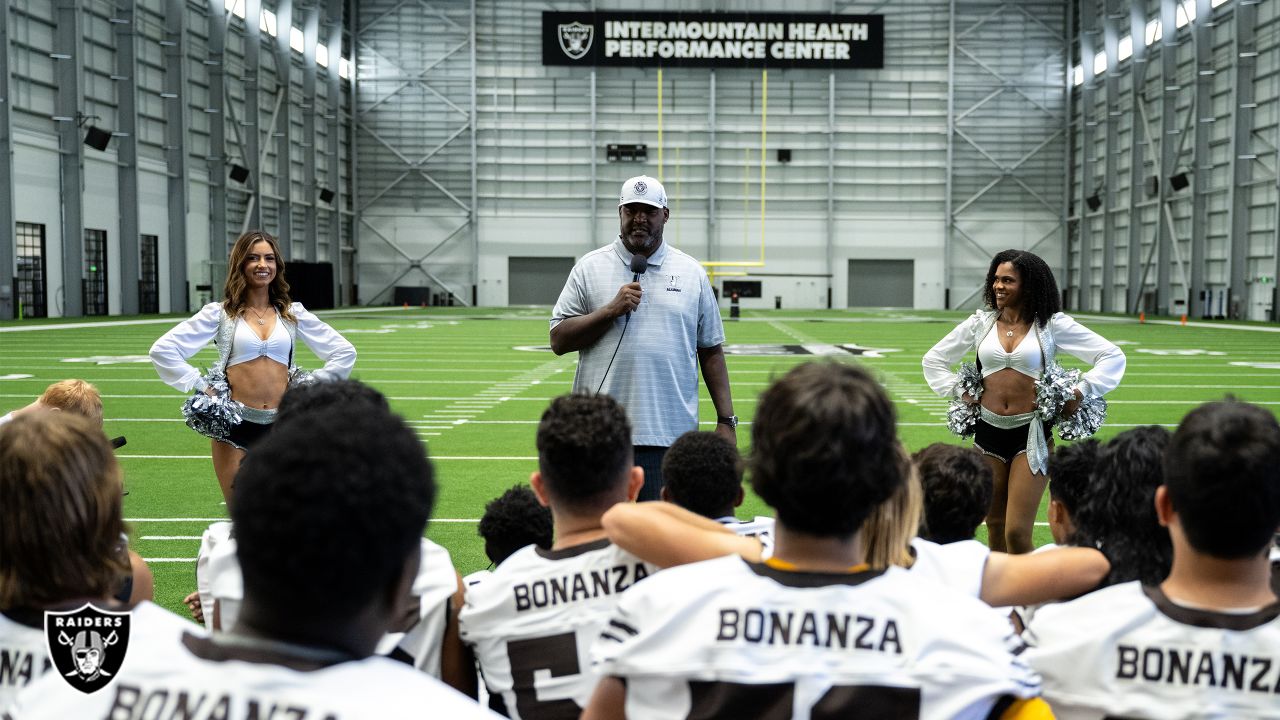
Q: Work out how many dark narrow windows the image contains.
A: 3